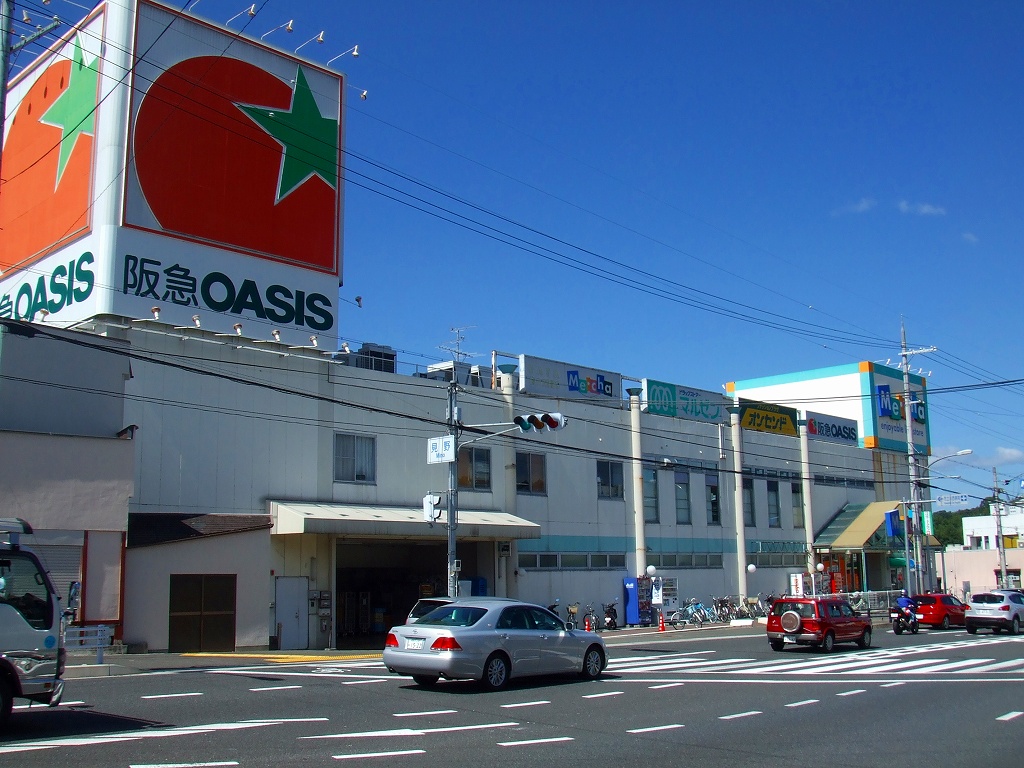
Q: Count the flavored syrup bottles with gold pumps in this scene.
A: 0